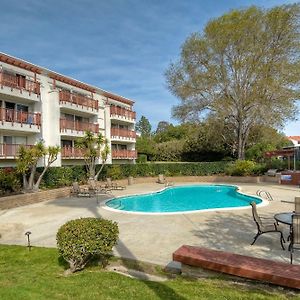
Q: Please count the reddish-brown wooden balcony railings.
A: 9